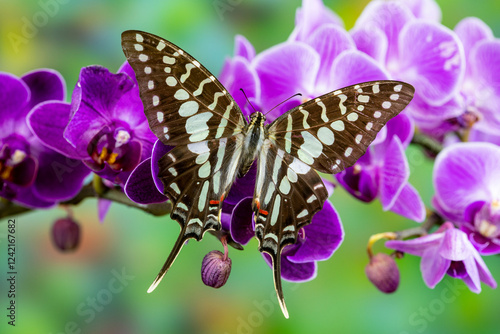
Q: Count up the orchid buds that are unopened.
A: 3